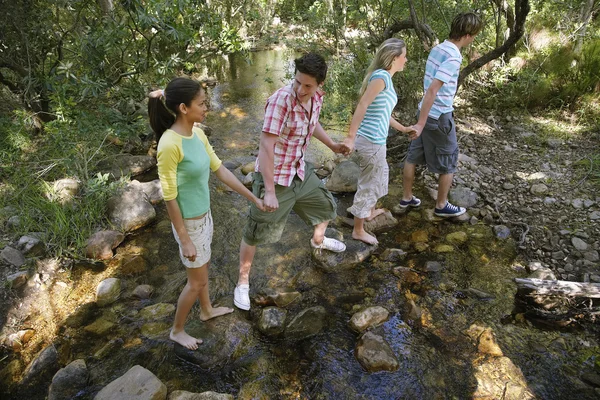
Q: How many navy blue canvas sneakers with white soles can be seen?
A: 2